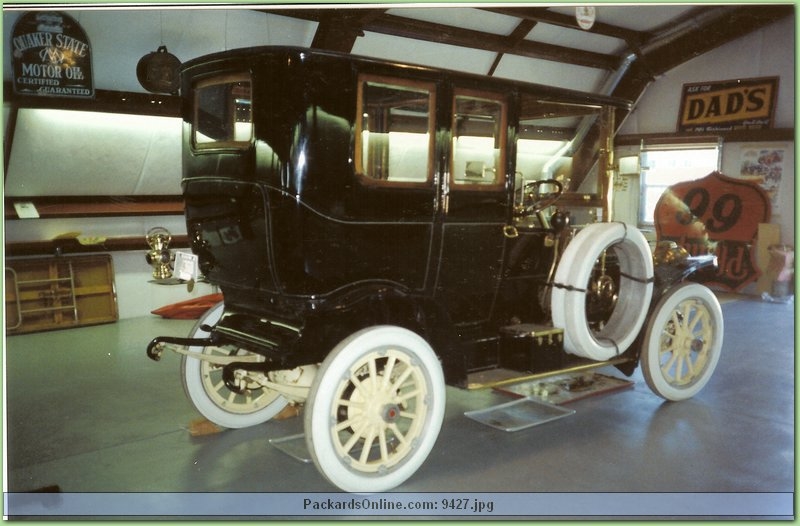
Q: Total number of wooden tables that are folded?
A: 1